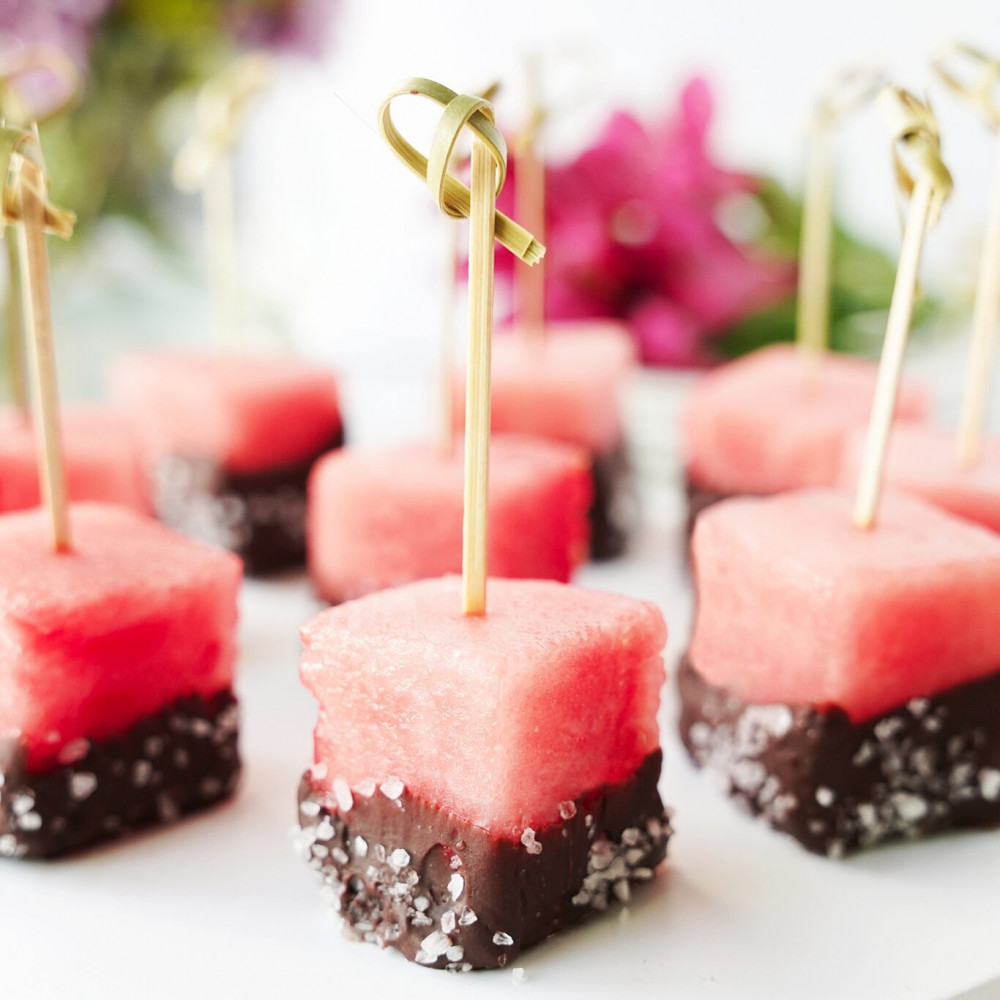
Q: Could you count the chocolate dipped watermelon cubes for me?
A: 9